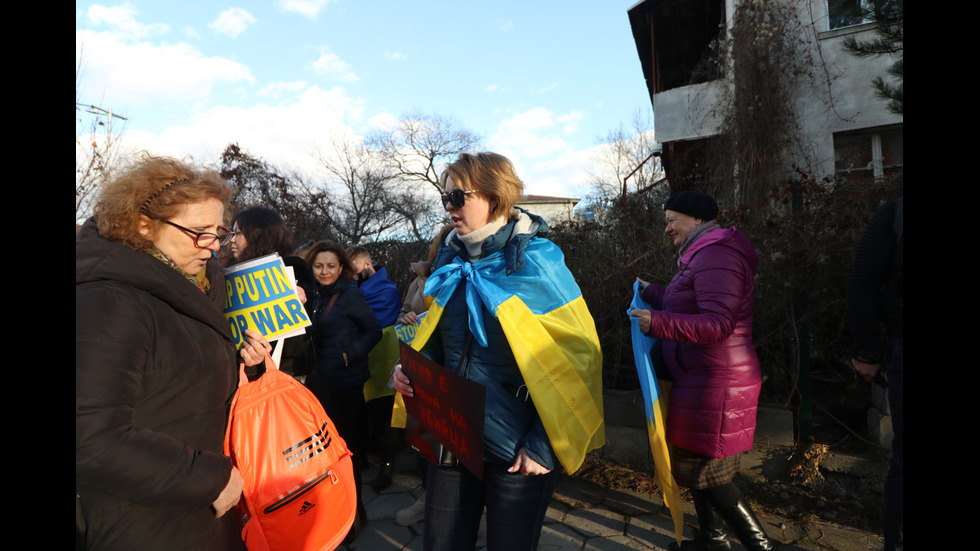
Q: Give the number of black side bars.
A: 2